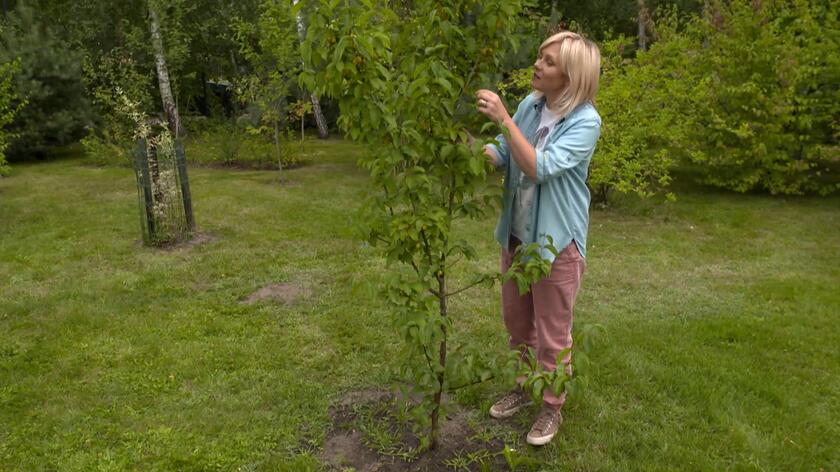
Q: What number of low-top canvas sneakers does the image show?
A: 2